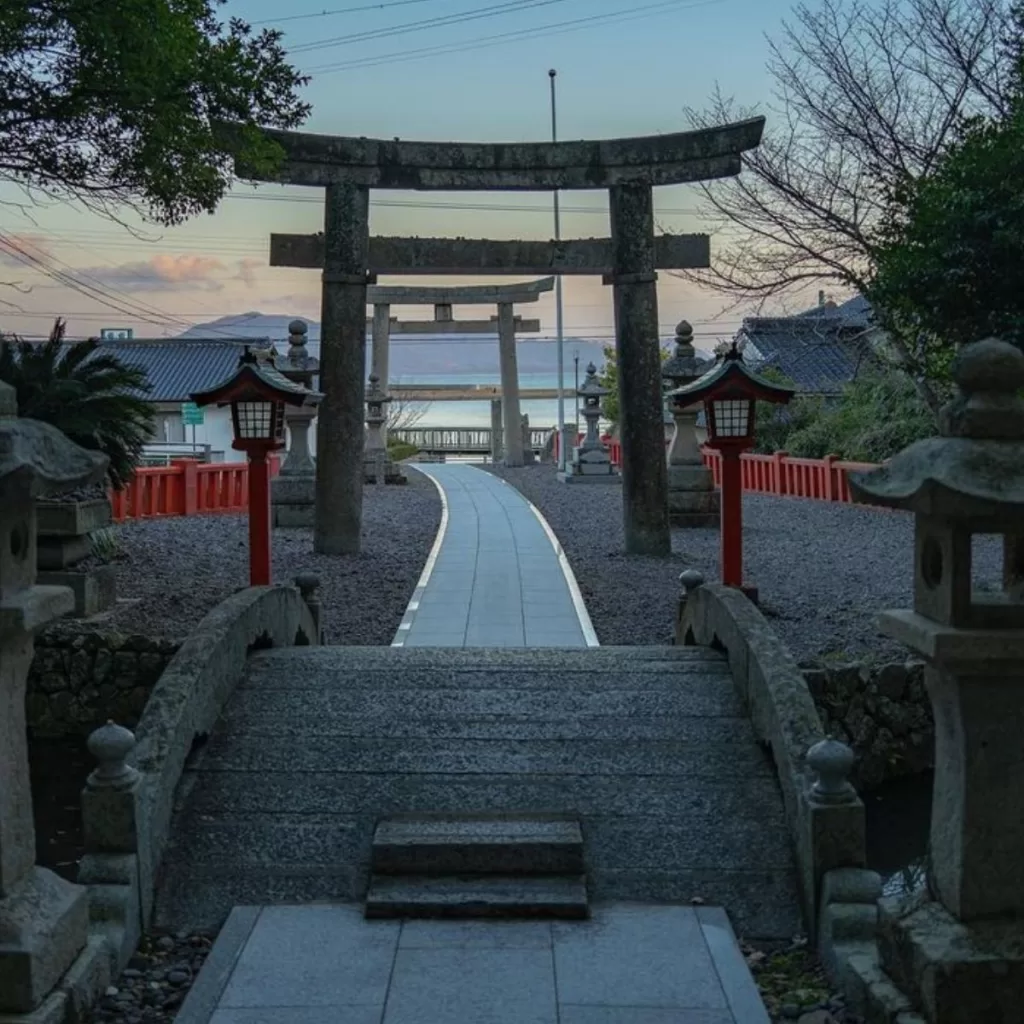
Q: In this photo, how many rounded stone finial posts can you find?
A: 4